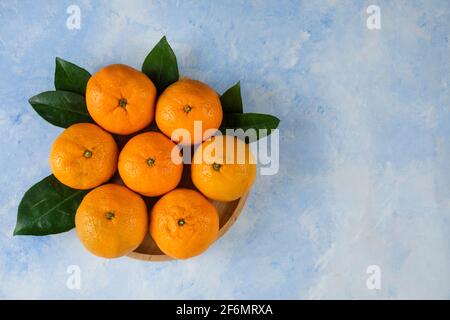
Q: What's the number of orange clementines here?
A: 7